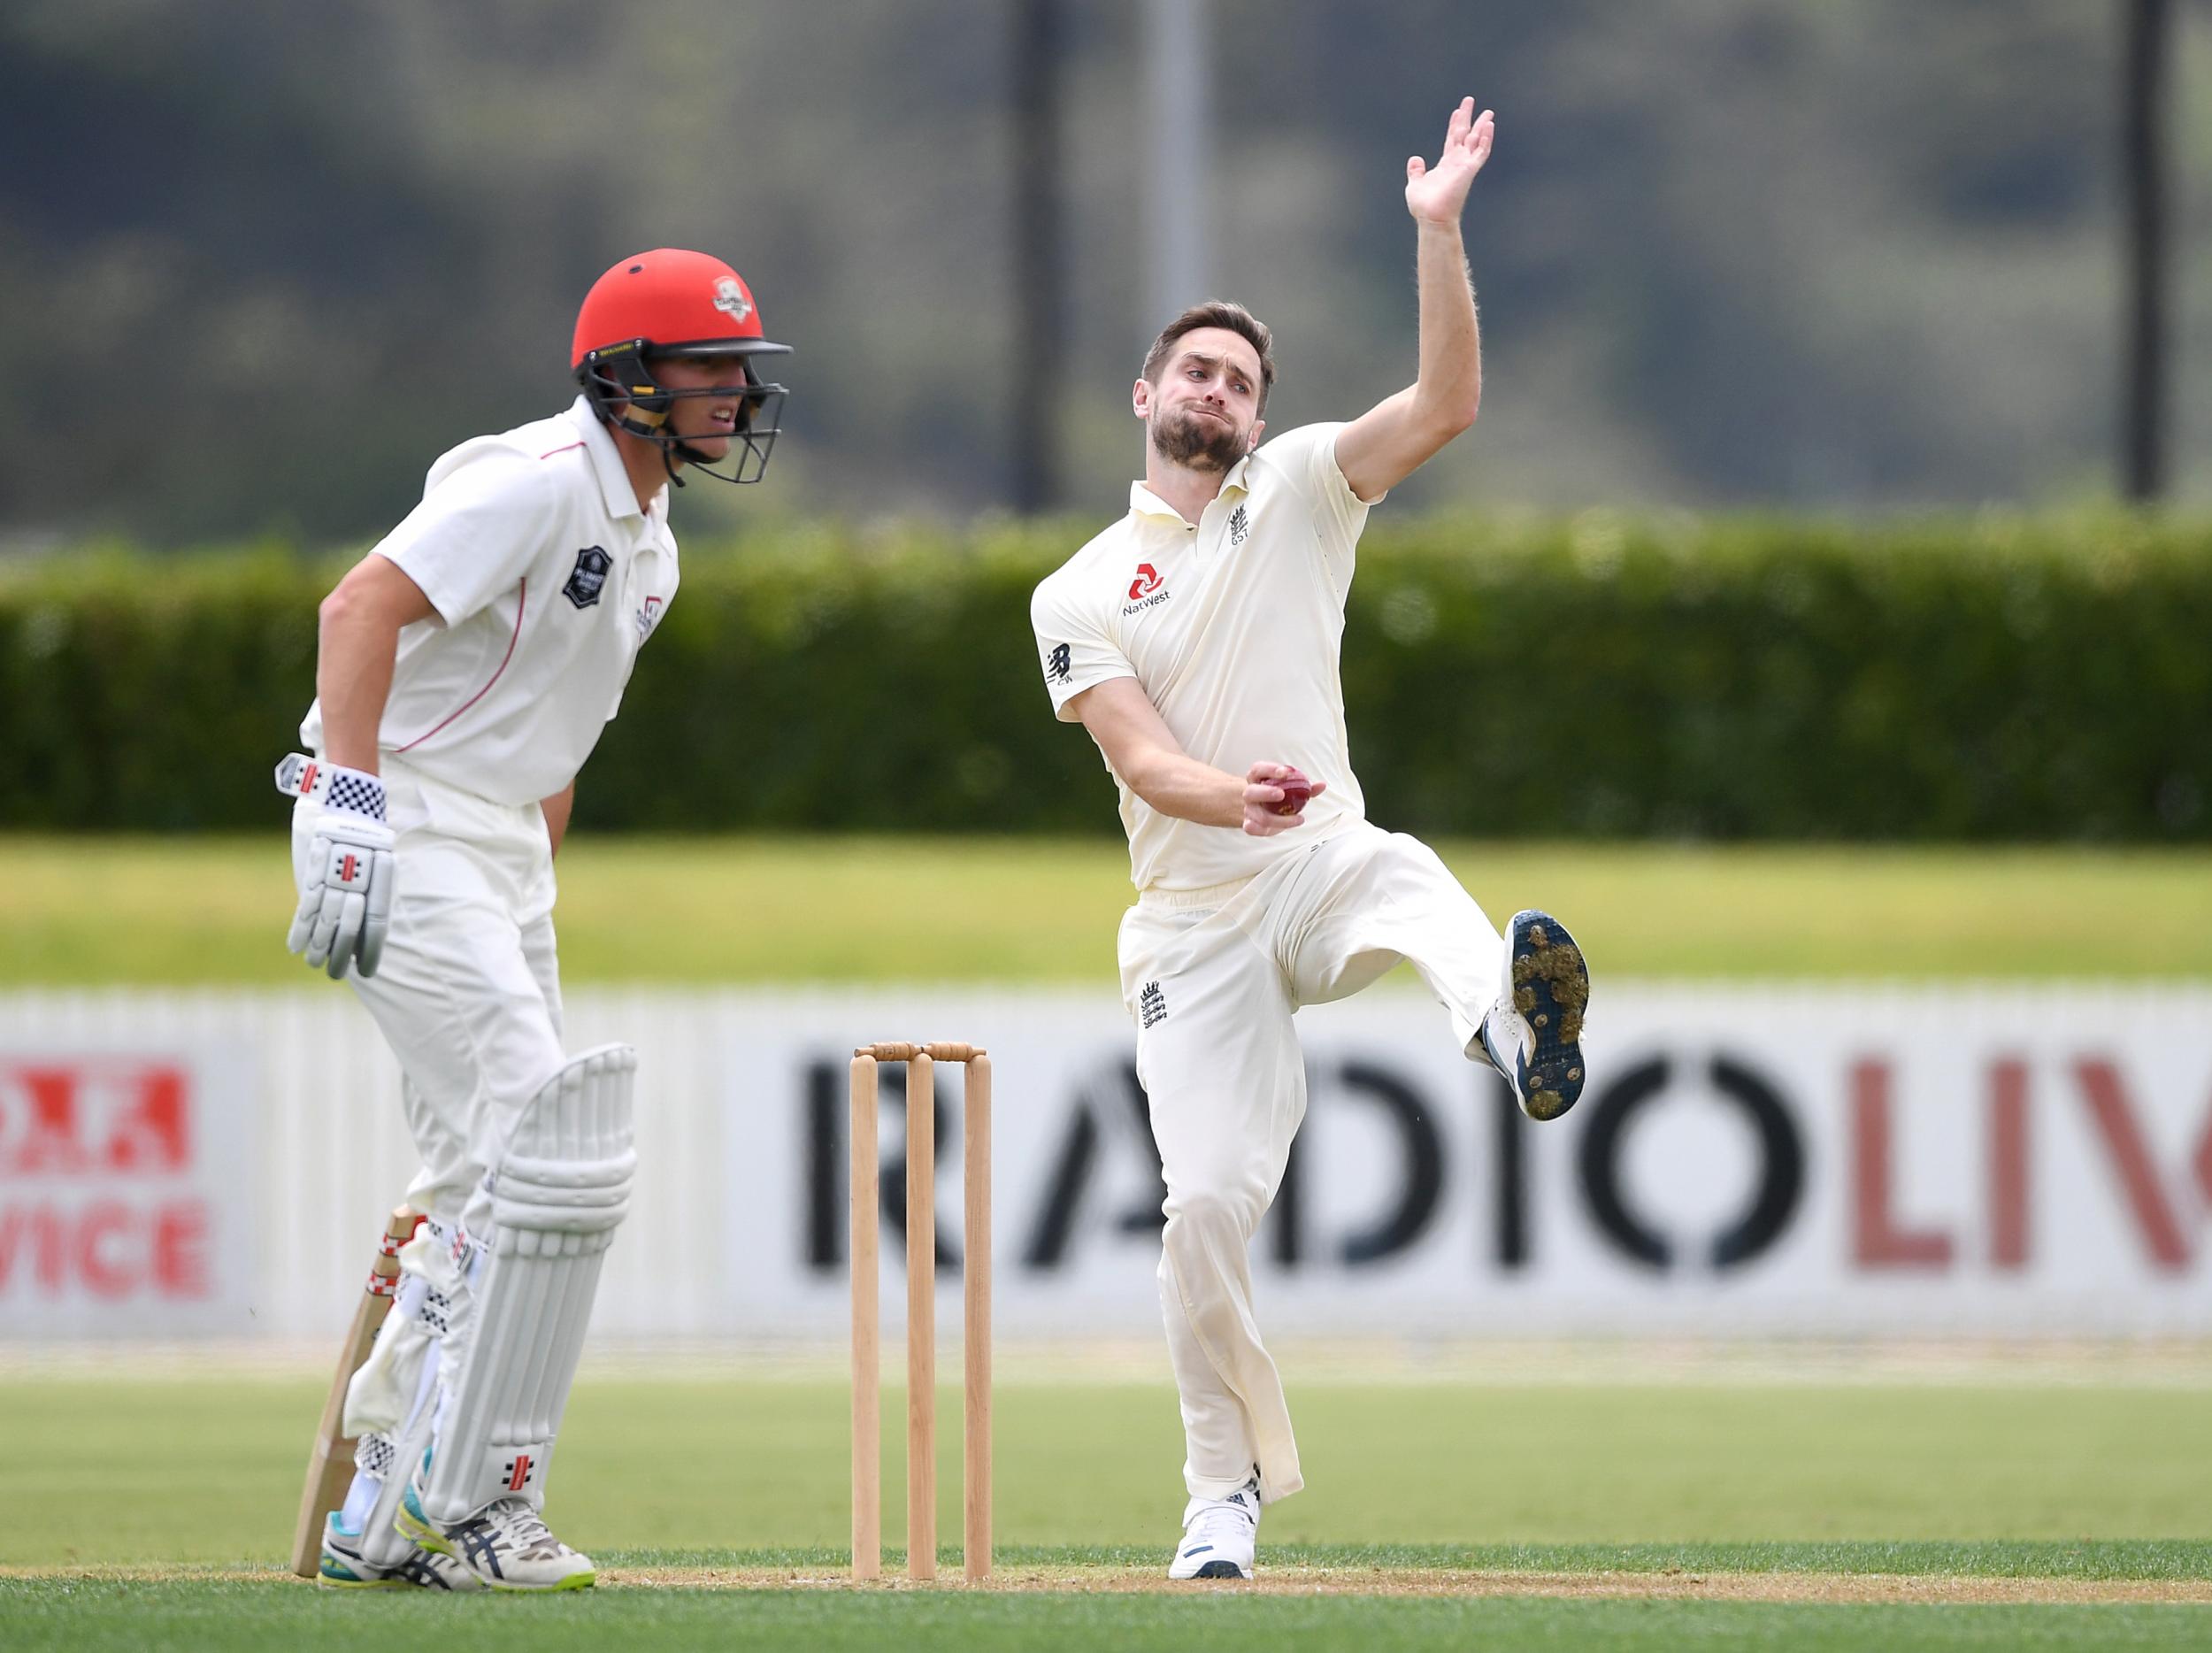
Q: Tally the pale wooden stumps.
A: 3